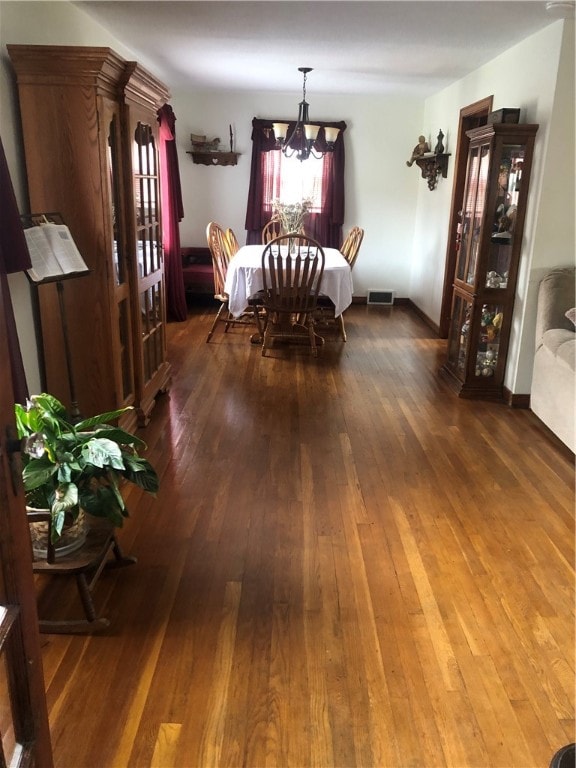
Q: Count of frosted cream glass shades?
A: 3